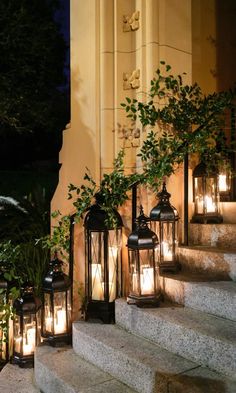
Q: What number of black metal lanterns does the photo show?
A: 8